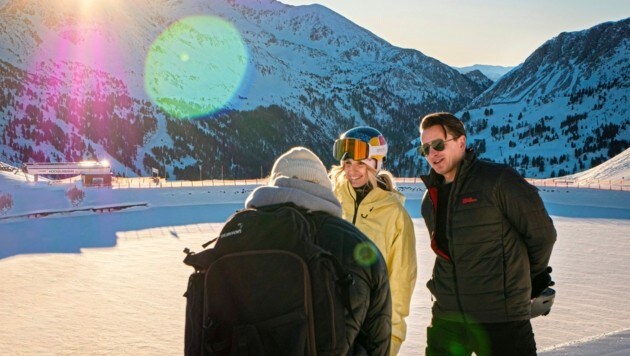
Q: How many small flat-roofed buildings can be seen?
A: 1